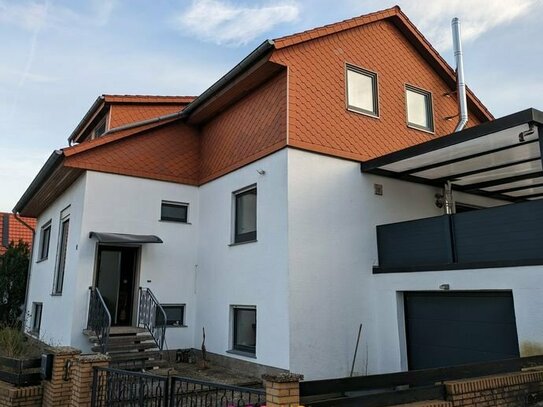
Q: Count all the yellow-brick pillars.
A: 3